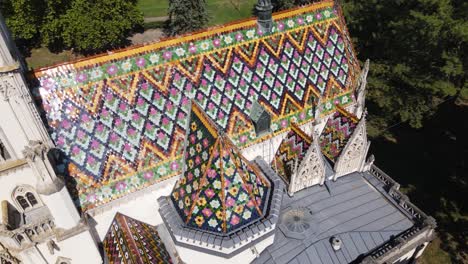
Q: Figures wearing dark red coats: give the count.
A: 0